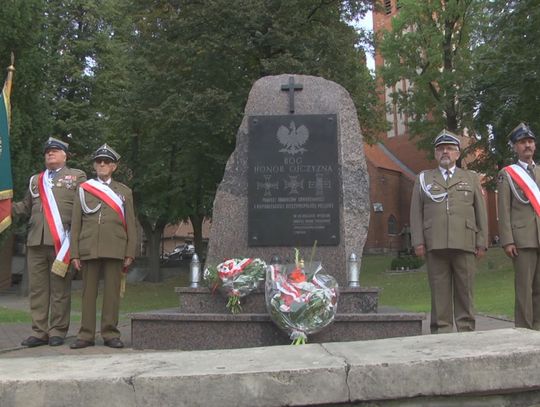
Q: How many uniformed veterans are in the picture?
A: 4